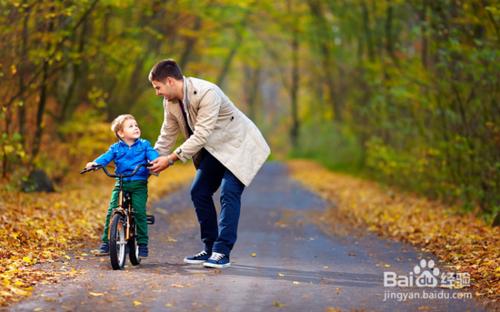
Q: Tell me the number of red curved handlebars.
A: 0